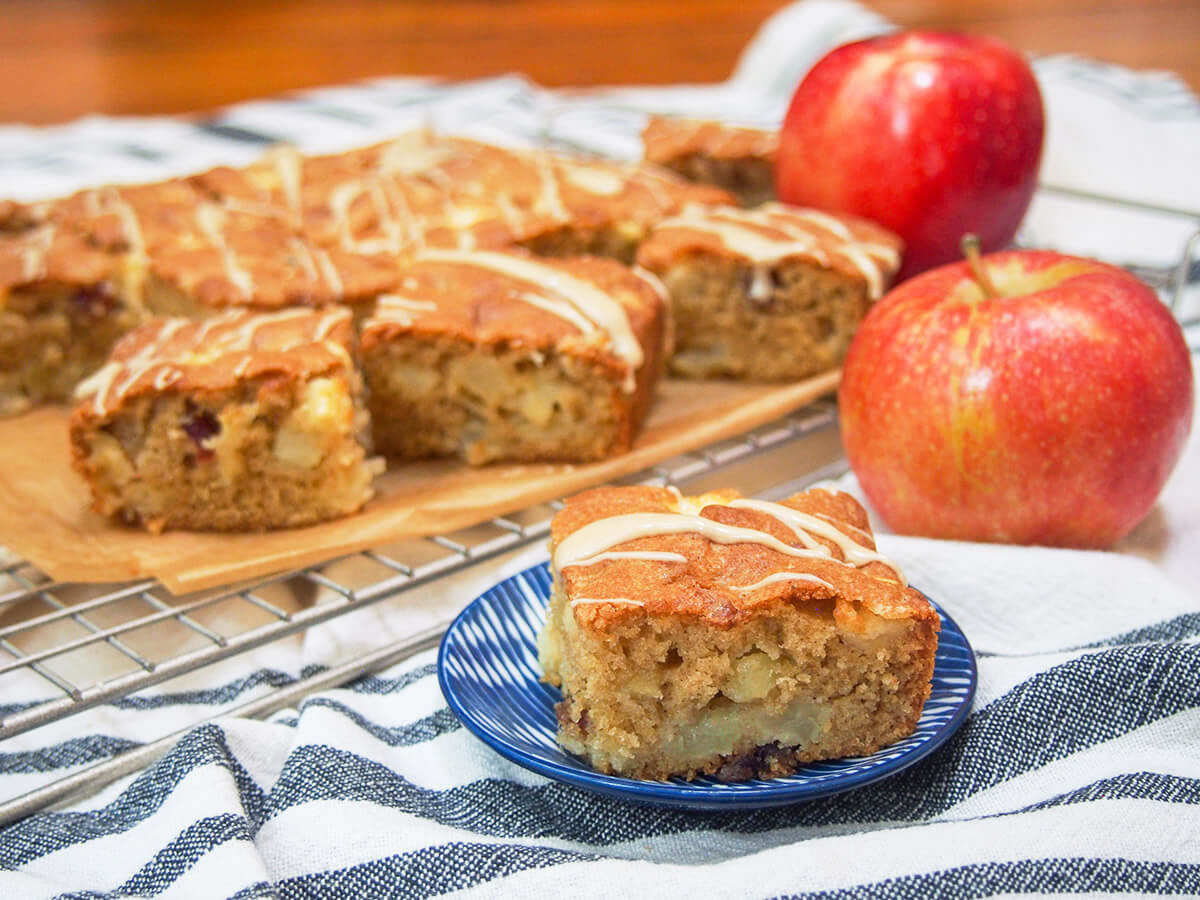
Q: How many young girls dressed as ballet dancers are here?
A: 0